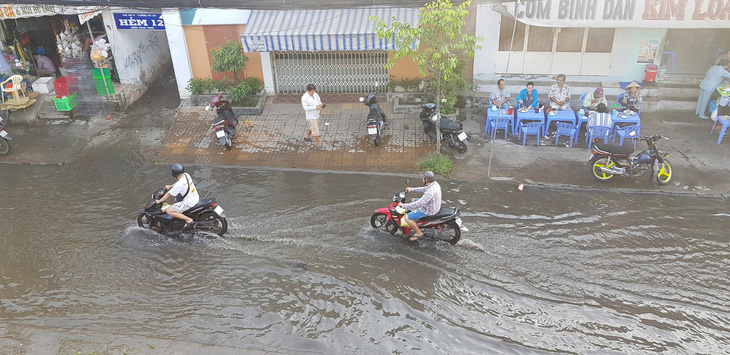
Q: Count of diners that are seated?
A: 6